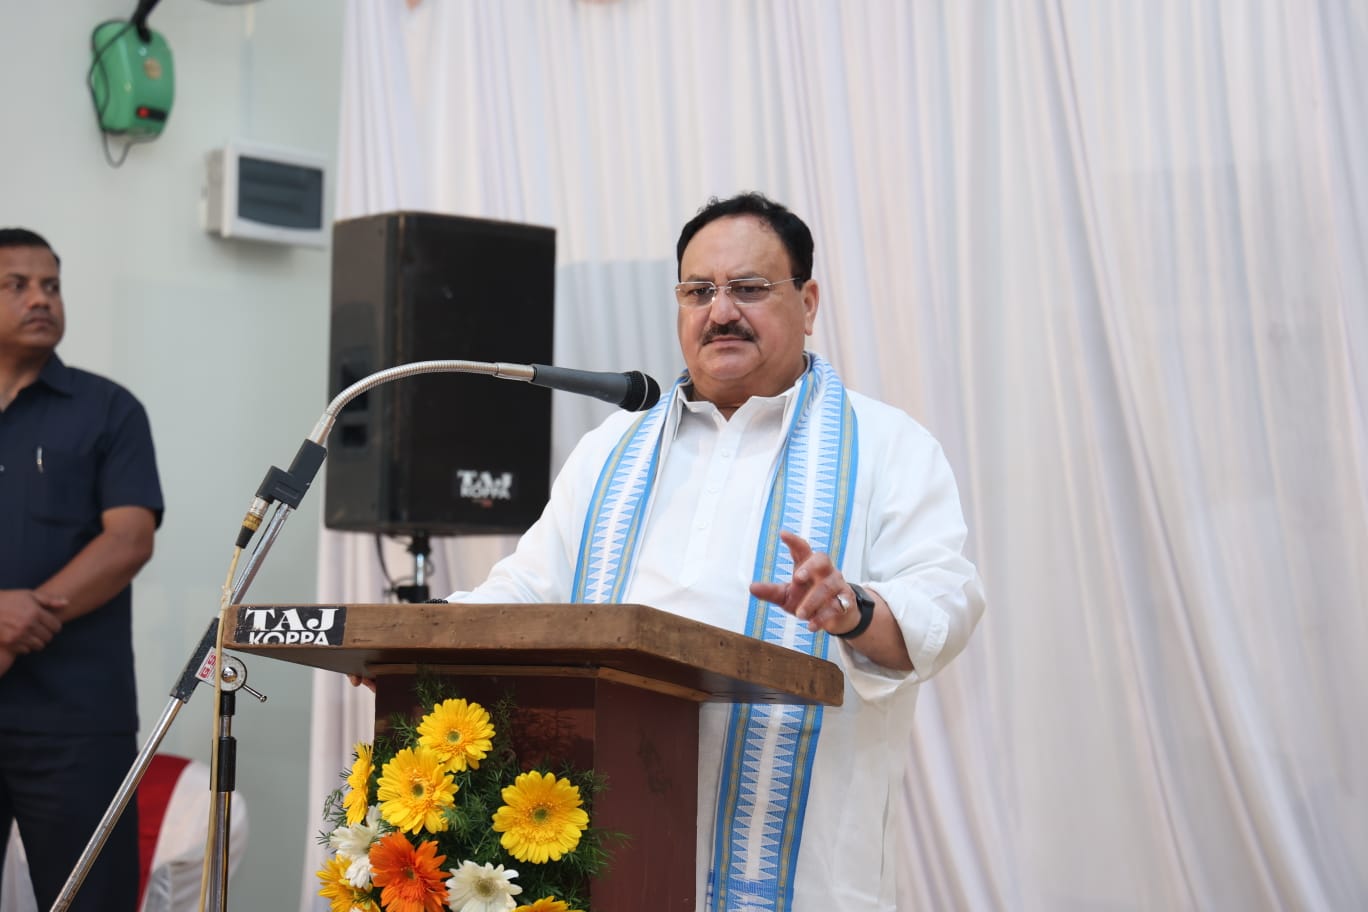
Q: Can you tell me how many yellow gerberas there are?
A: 6